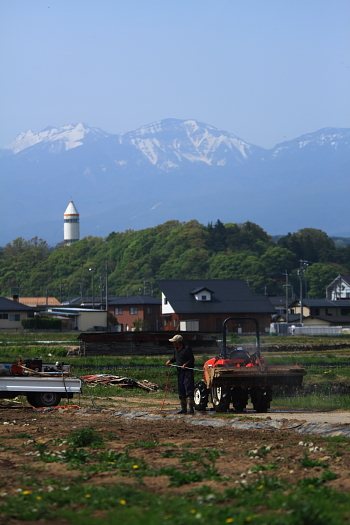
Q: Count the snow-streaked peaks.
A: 3